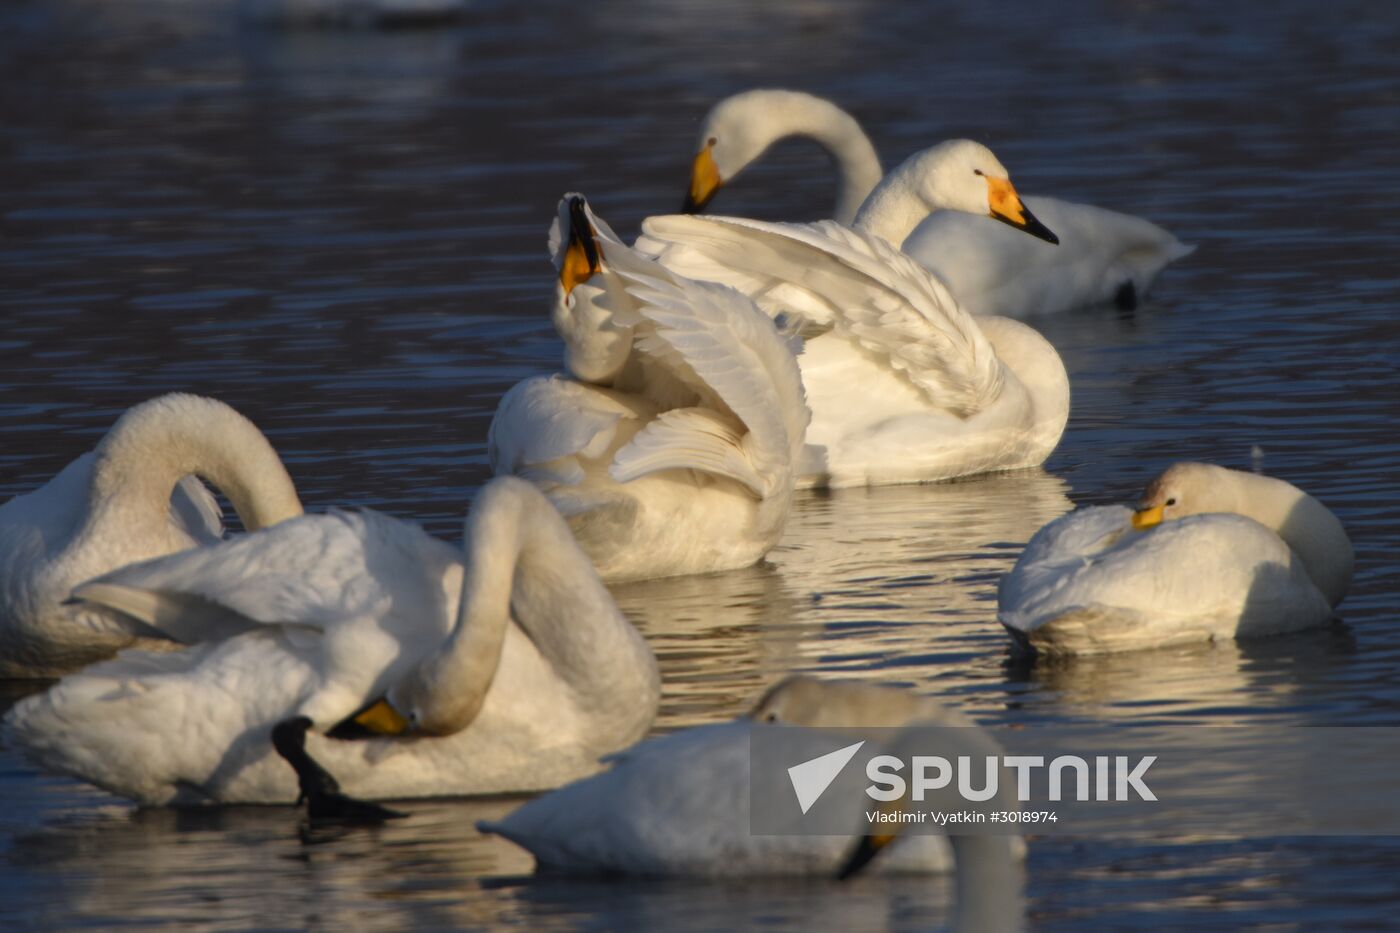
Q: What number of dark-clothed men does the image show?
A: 0